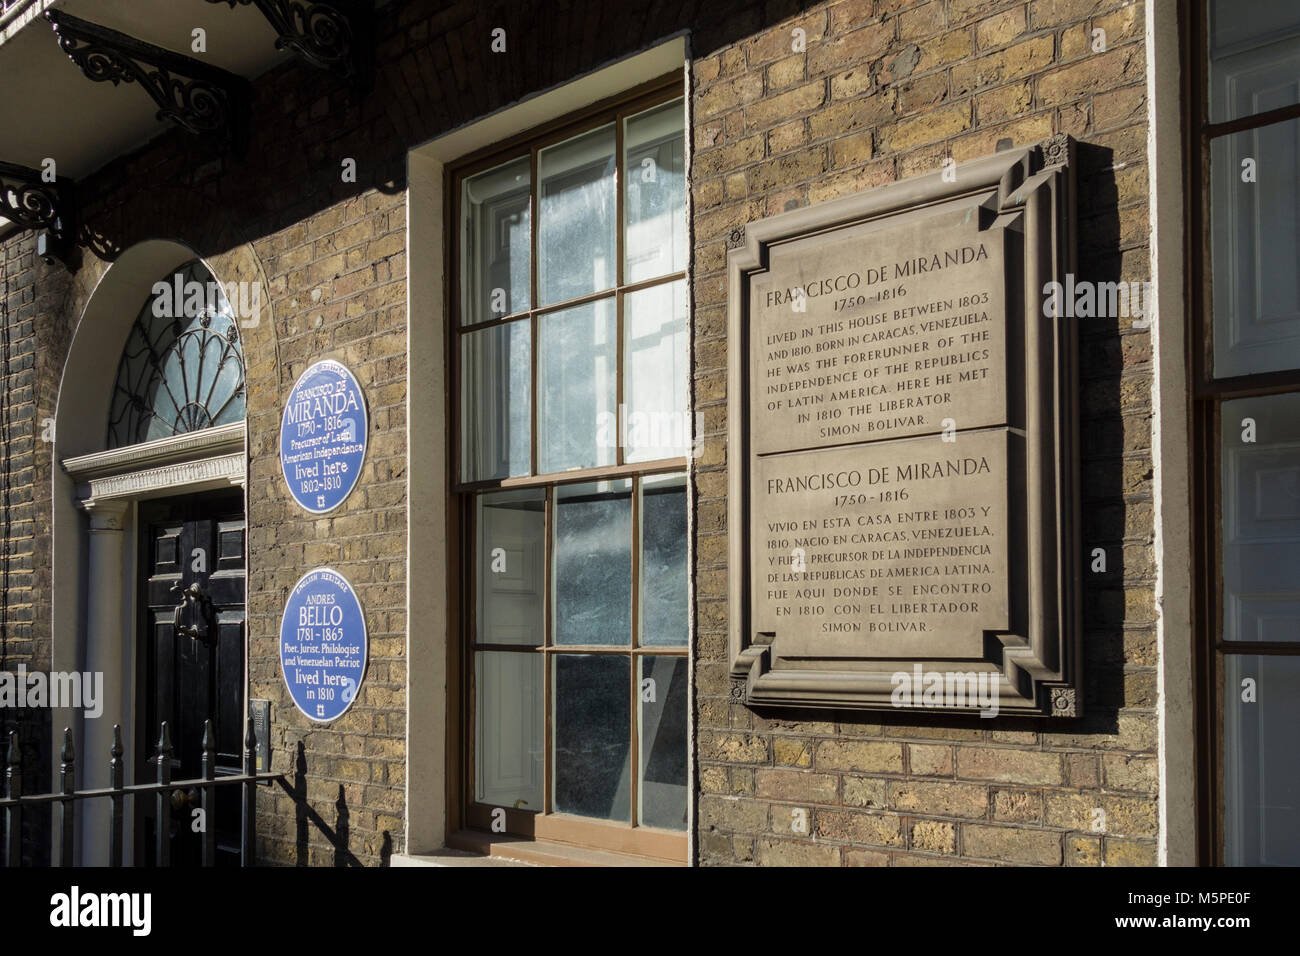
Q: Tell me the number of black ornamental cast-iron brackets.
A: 3